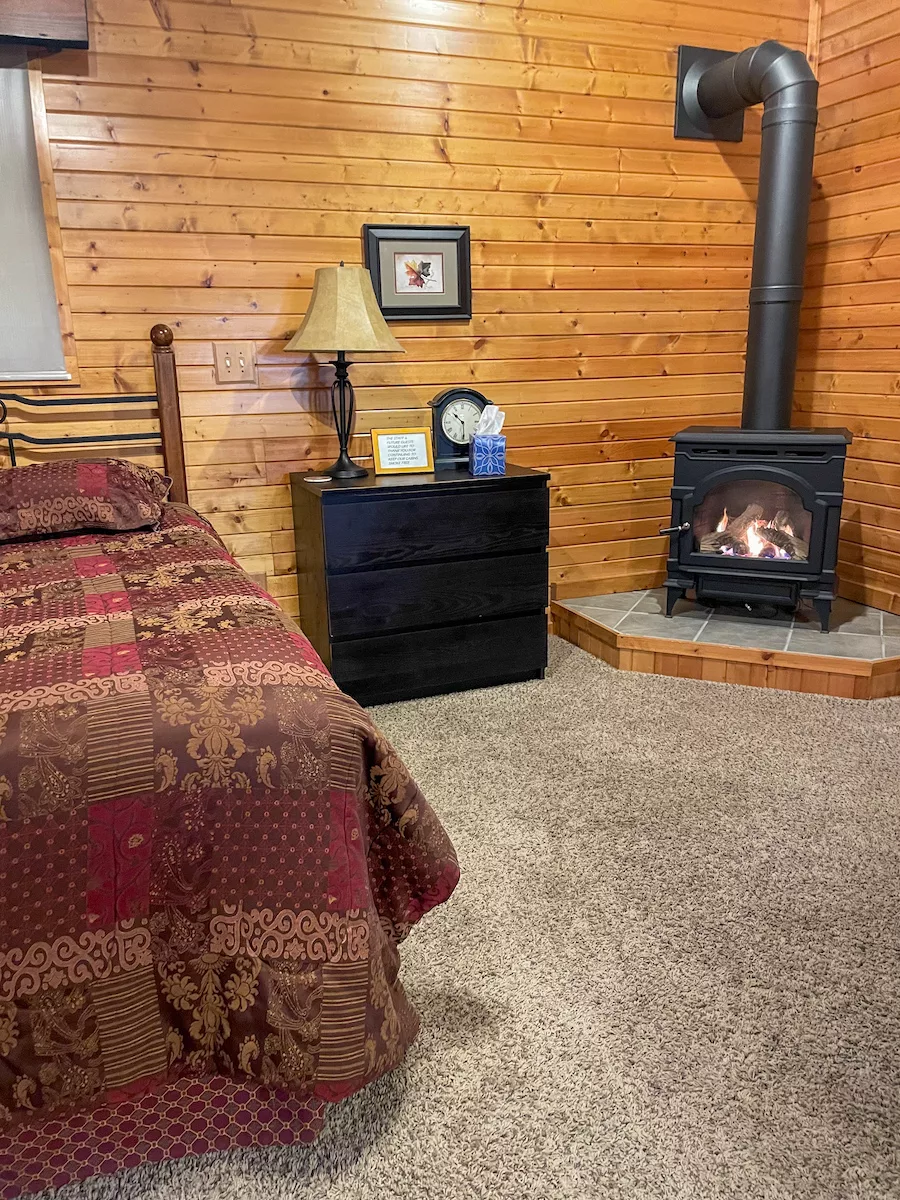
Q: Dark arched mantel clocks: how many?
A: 1